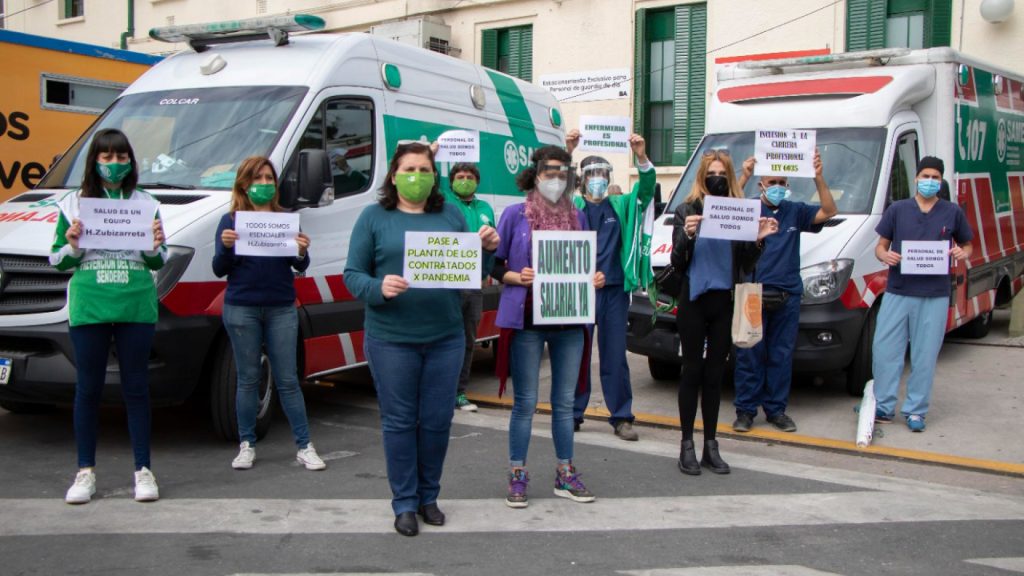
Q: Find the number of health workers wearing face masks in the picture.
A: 9